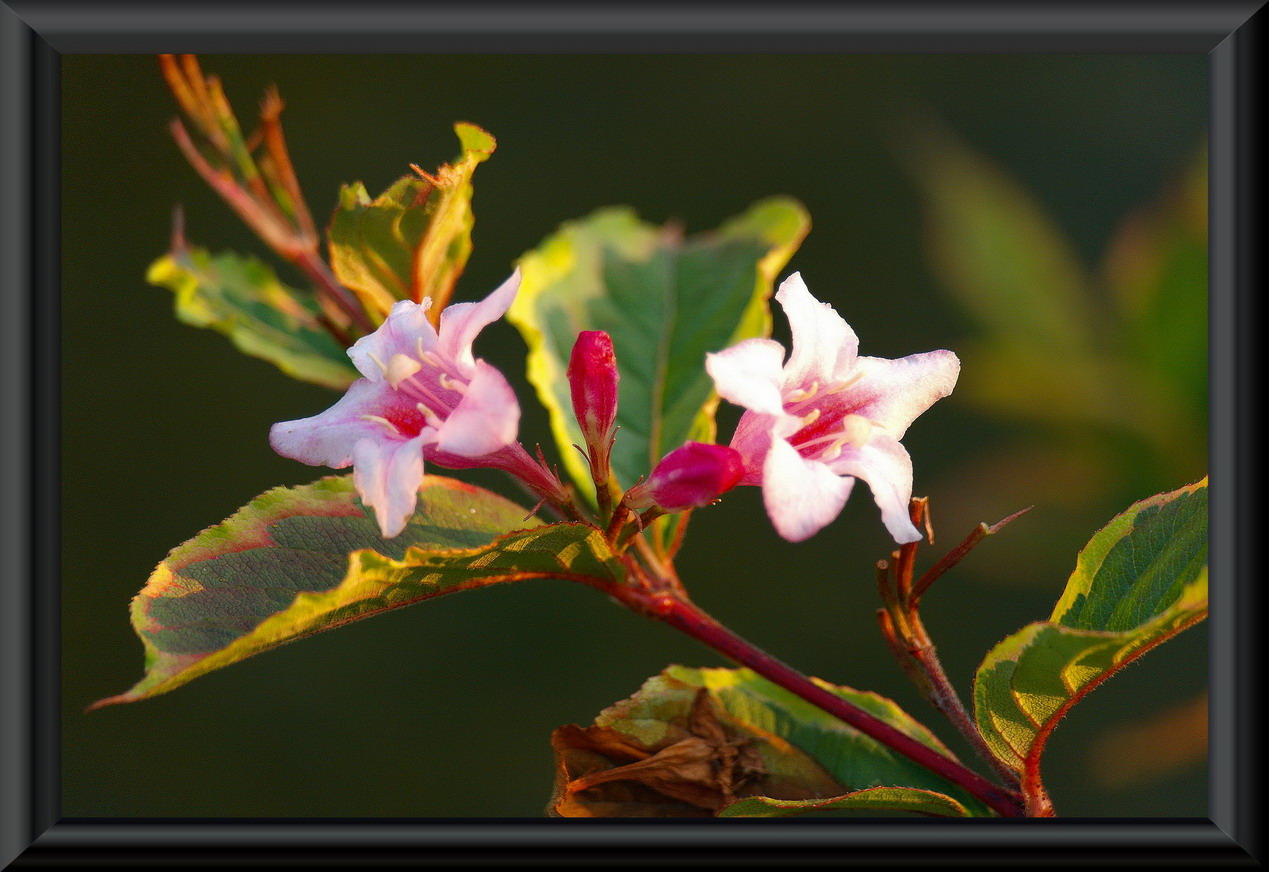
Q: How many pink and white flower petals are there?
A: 10